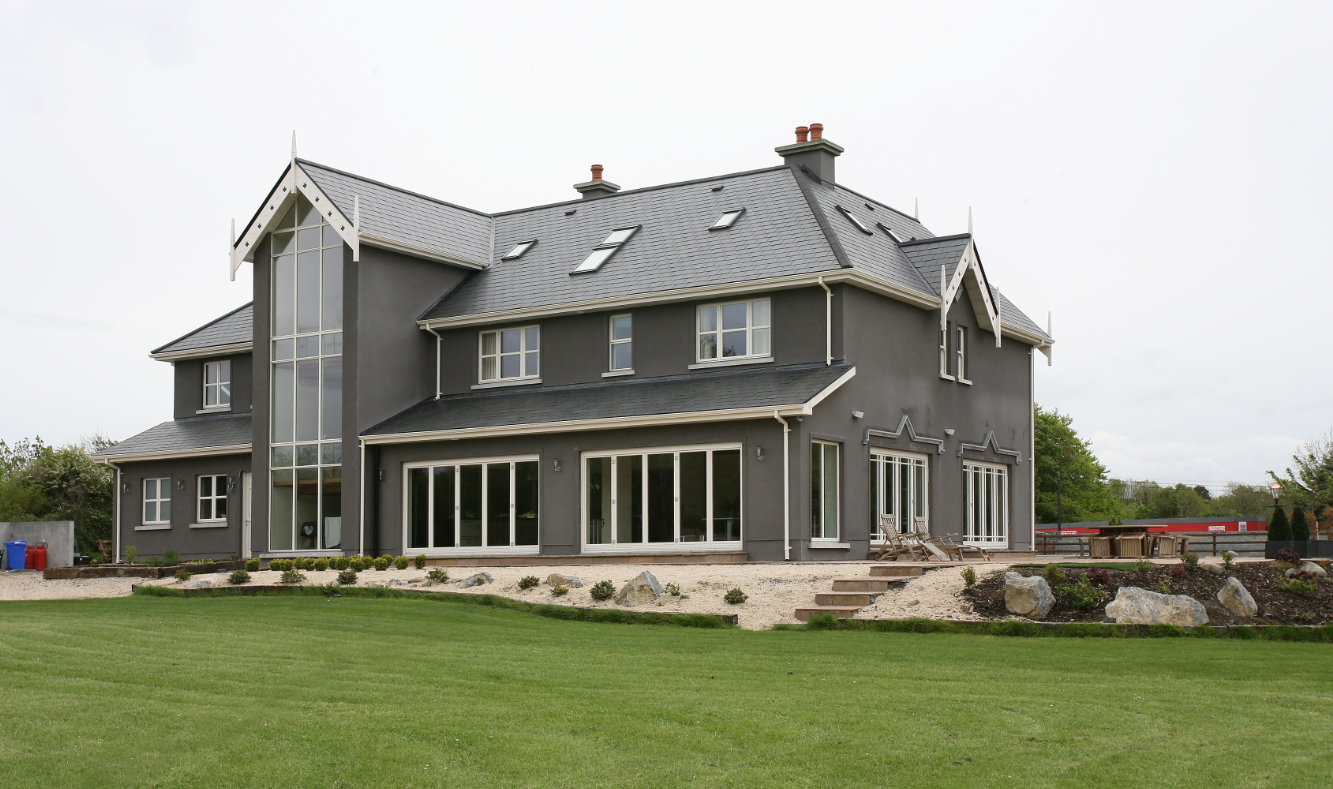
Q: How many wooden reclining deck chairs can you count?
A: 2